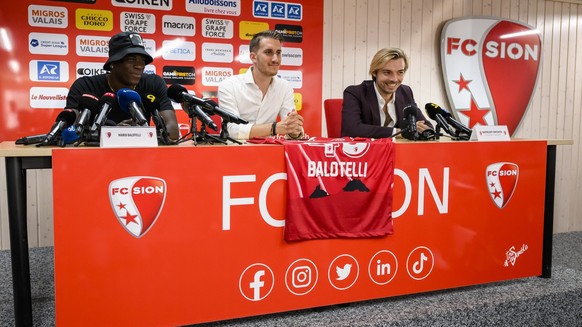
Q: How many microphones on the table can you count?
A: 12